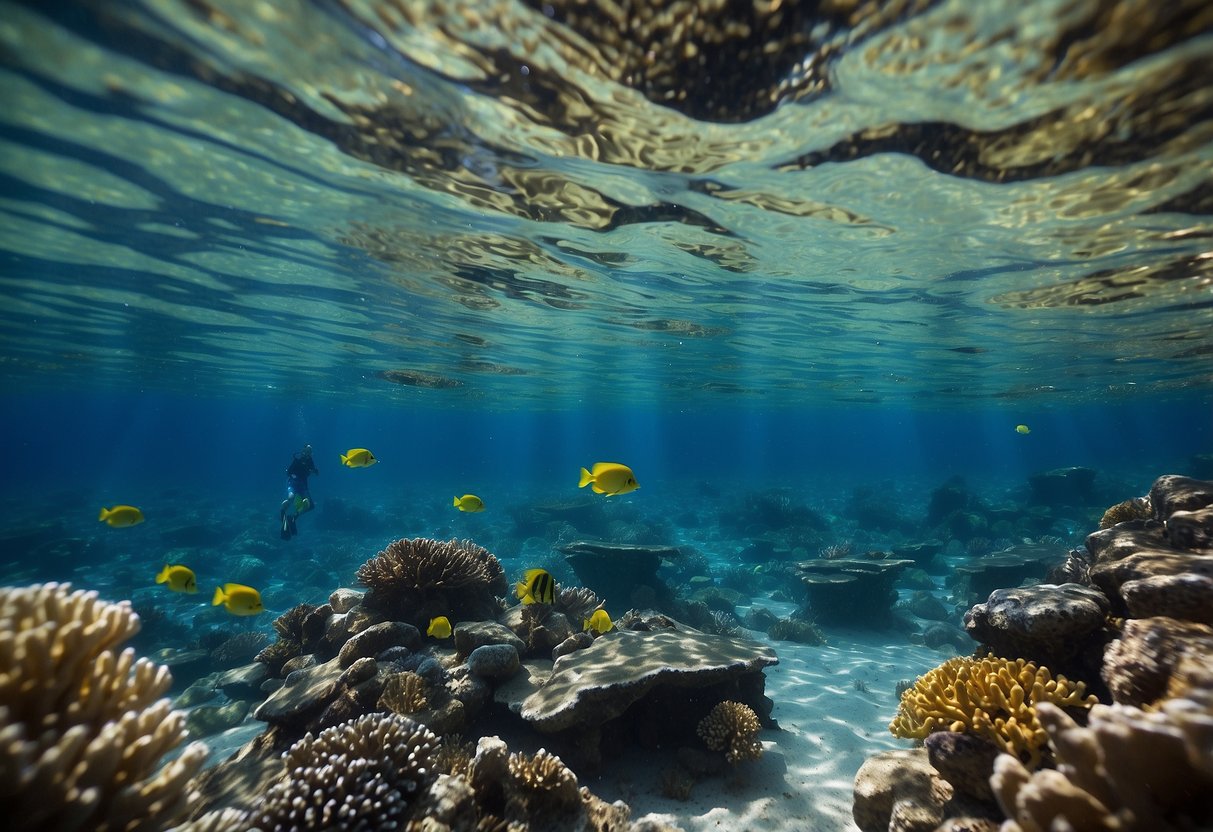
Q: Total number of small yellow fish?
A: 10